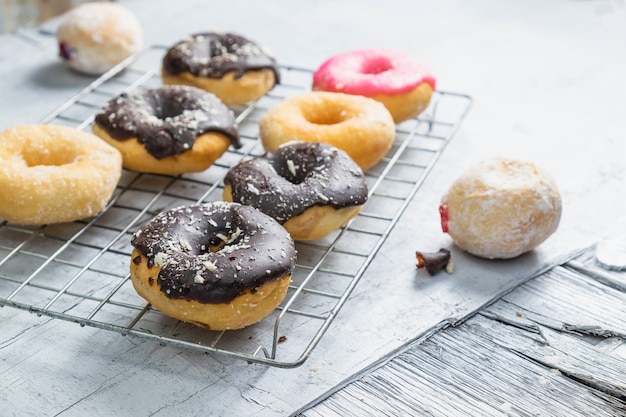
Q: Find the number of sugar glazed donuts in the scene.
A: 2